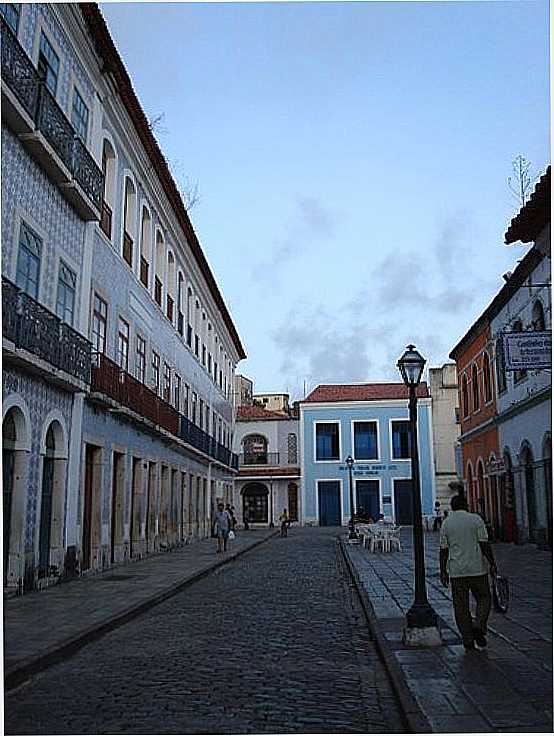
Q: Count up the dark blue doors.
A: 3